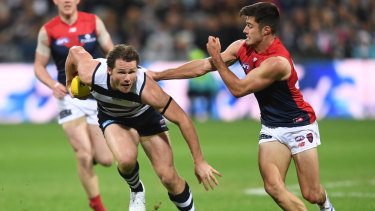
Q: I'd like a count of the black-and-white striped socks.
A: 2